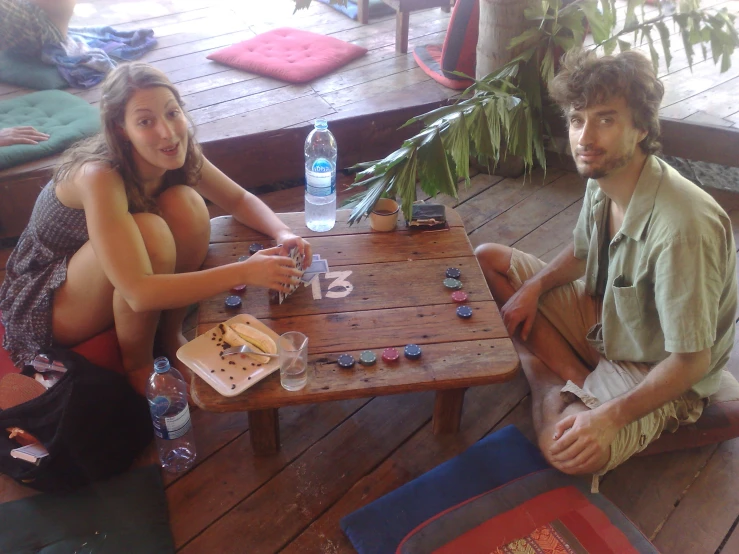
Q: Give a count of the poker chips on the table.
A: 12